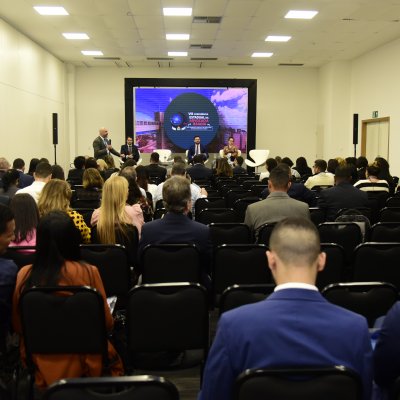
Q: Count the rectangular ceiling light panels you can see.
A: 9